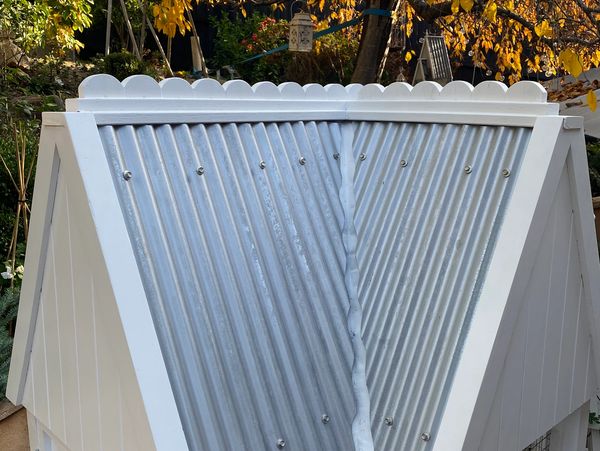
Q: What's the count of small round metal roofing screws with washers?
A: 13